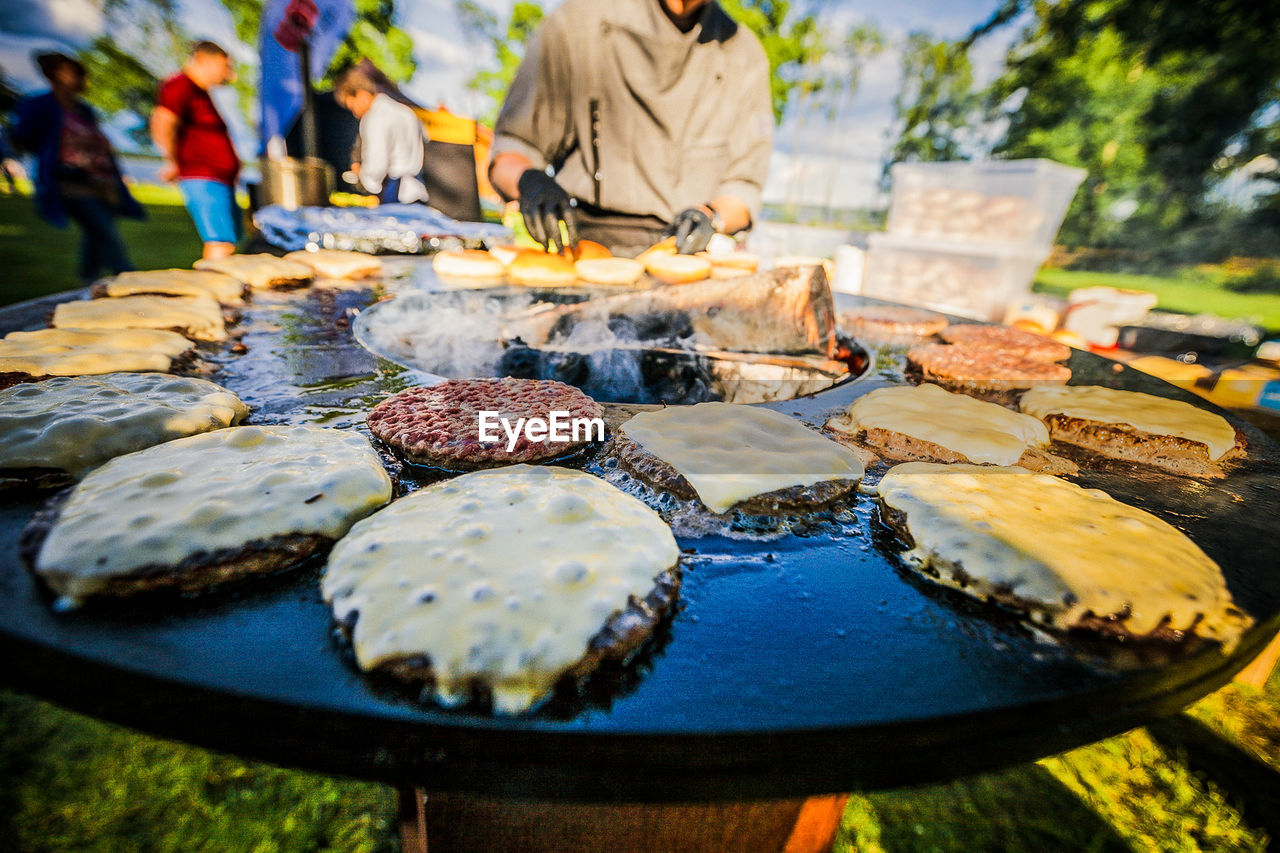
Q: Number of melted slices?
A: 12